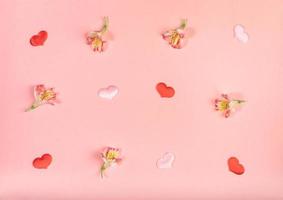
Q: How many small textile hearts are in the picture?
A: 7